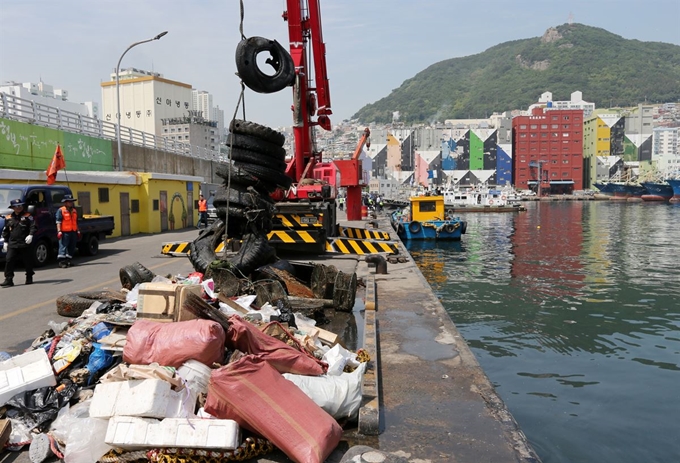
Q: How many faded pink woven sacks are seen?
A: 3